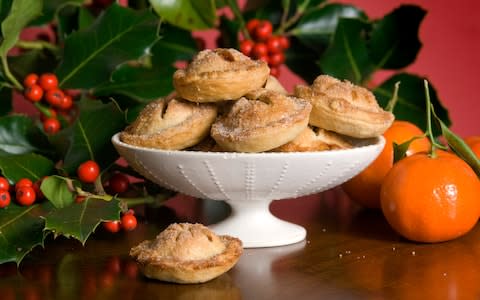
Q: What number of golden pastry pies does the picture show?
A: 7